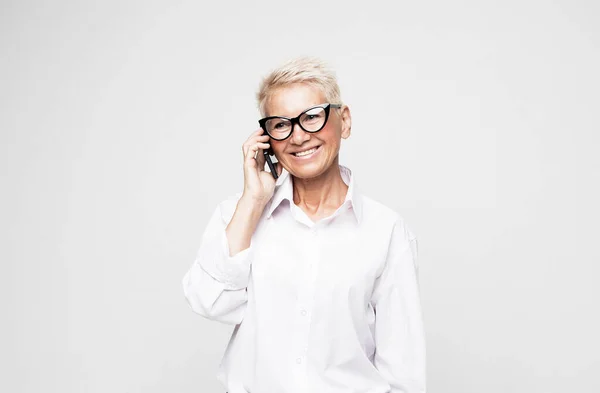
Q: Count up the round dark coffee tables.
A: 0